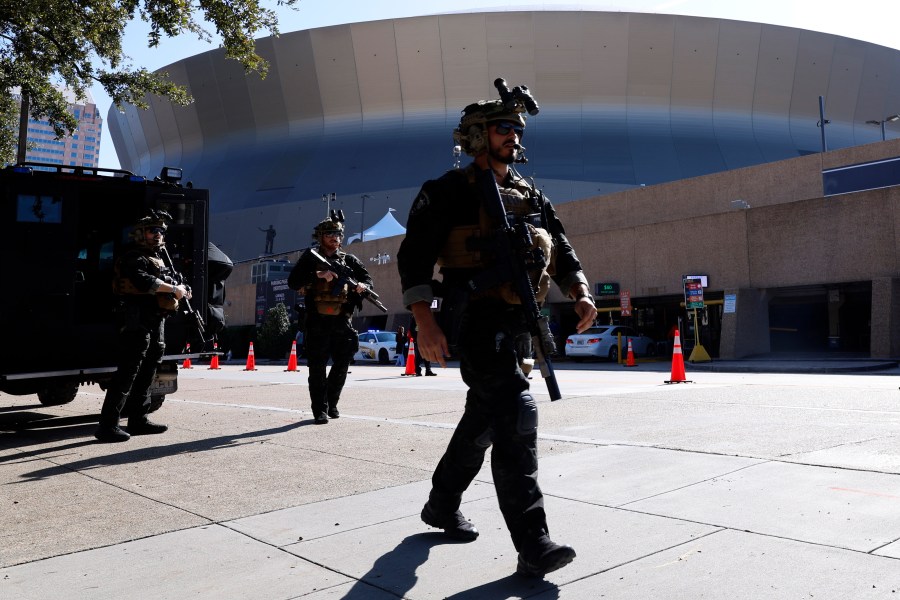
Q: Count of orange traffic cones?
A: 7